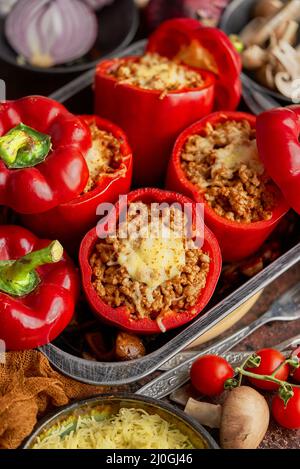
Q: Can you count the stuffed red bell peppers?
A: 4